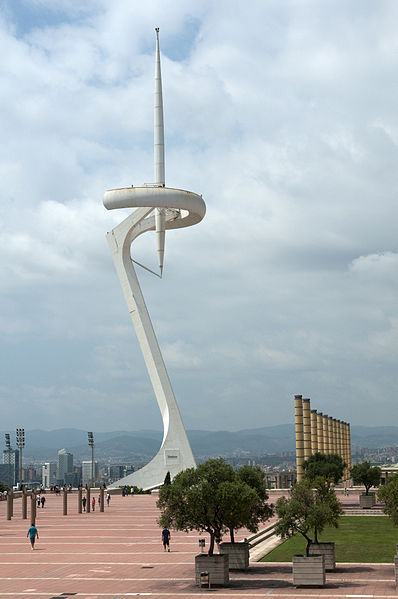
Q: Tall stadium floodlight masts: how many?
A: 3